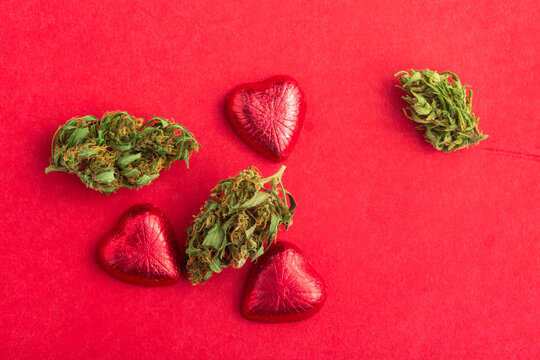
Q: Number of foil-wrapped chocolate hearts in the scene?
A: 3